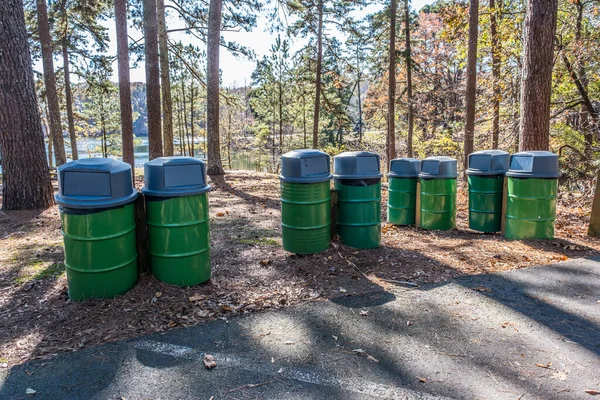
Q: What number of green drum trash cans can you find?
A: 8